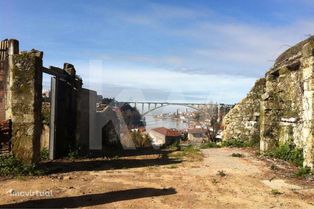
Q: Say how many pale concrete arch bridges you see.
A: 1